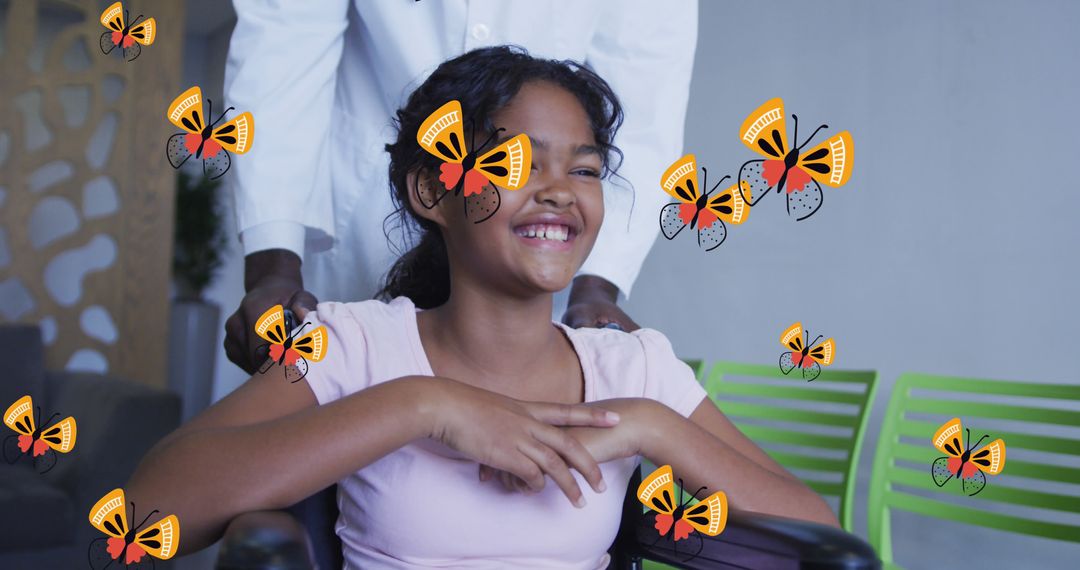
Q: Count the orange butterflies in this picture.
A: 11